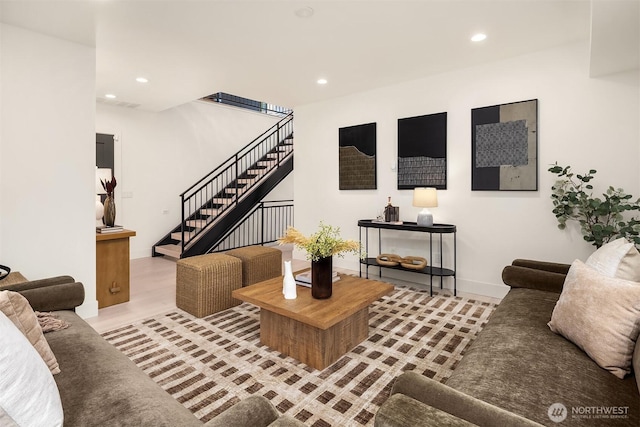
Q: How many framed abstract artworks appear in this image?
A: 3